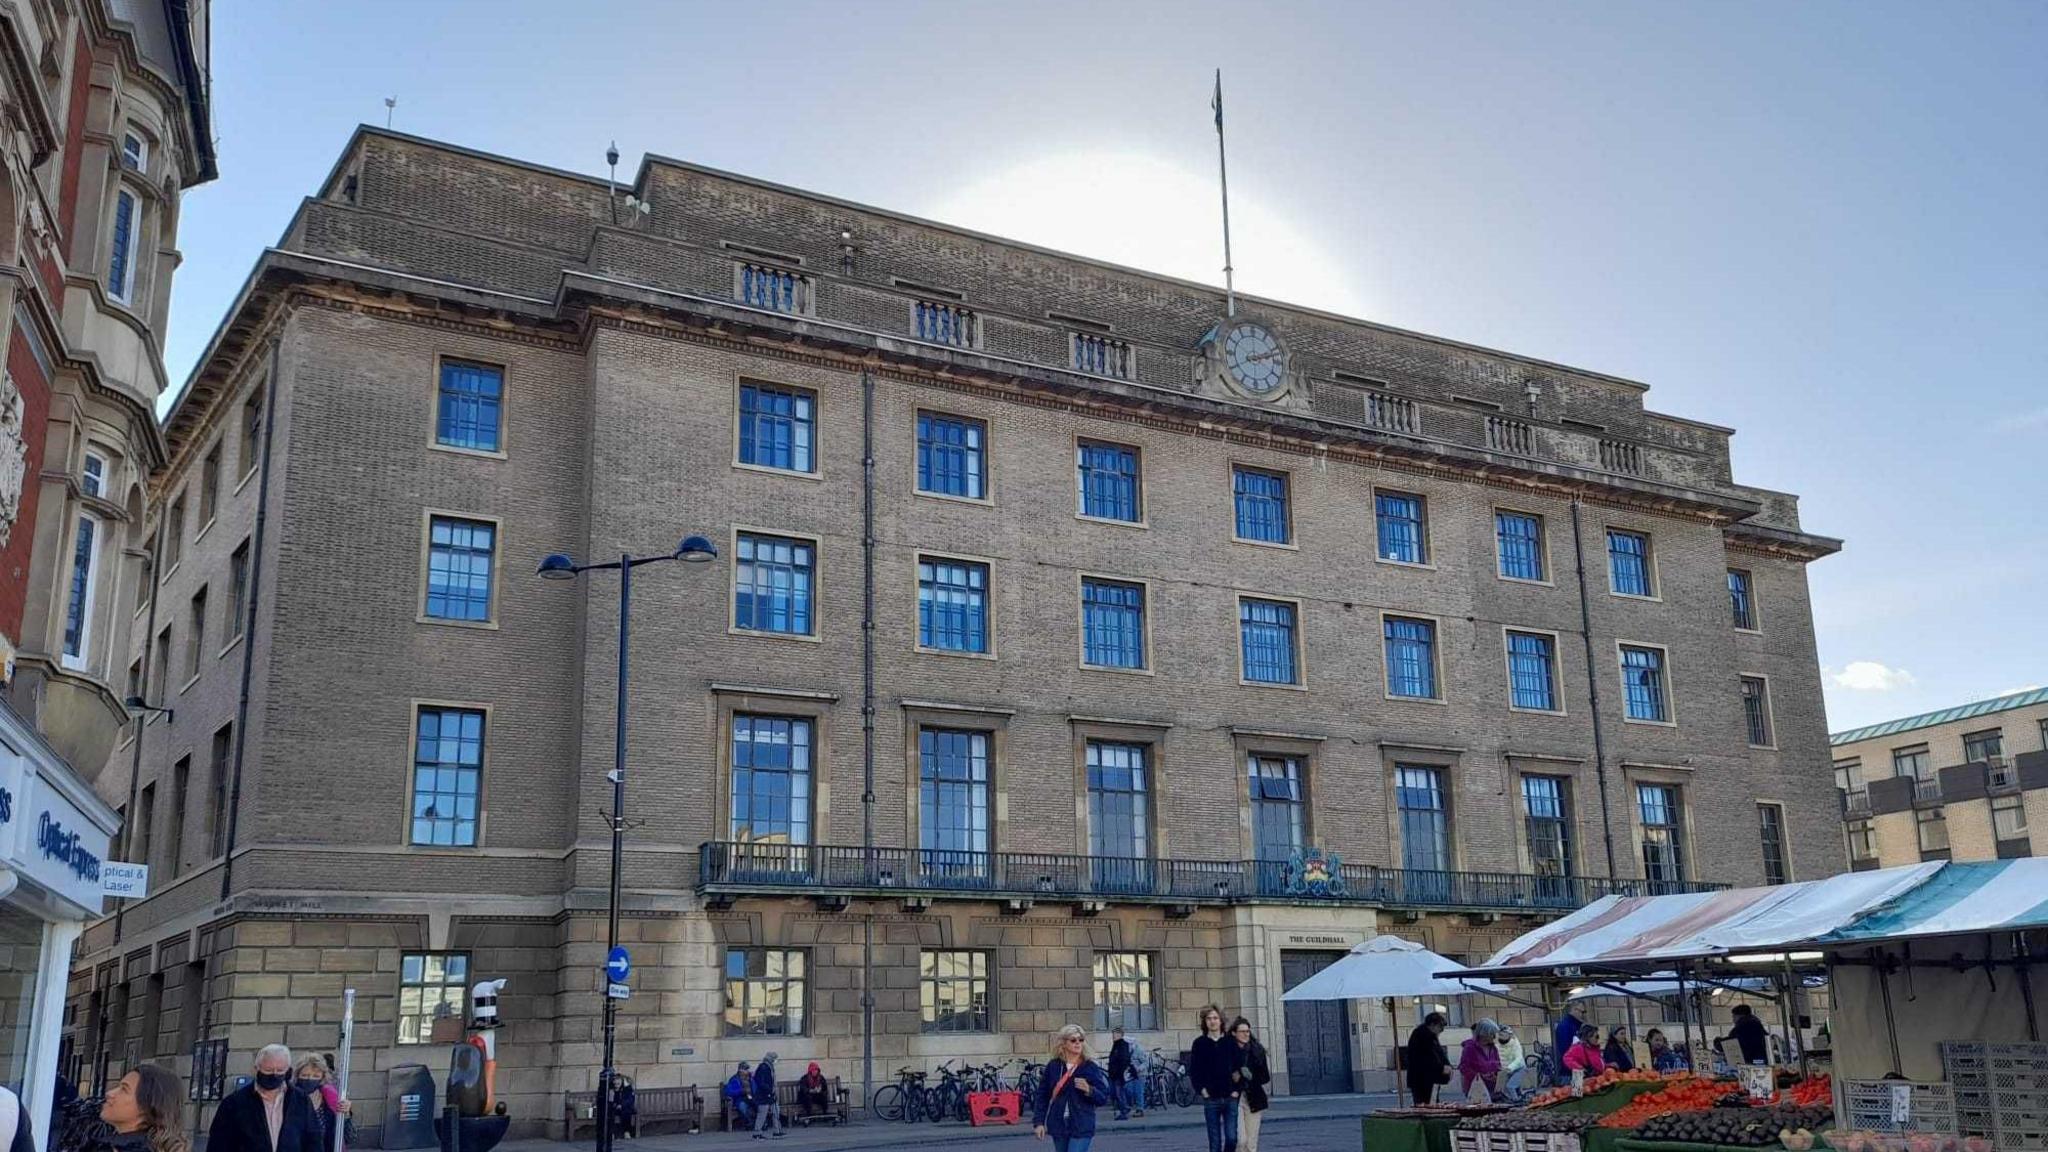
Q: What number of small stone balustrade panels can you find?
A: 6